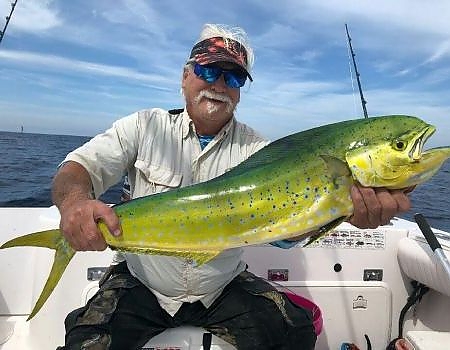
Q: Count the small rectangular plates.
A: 3